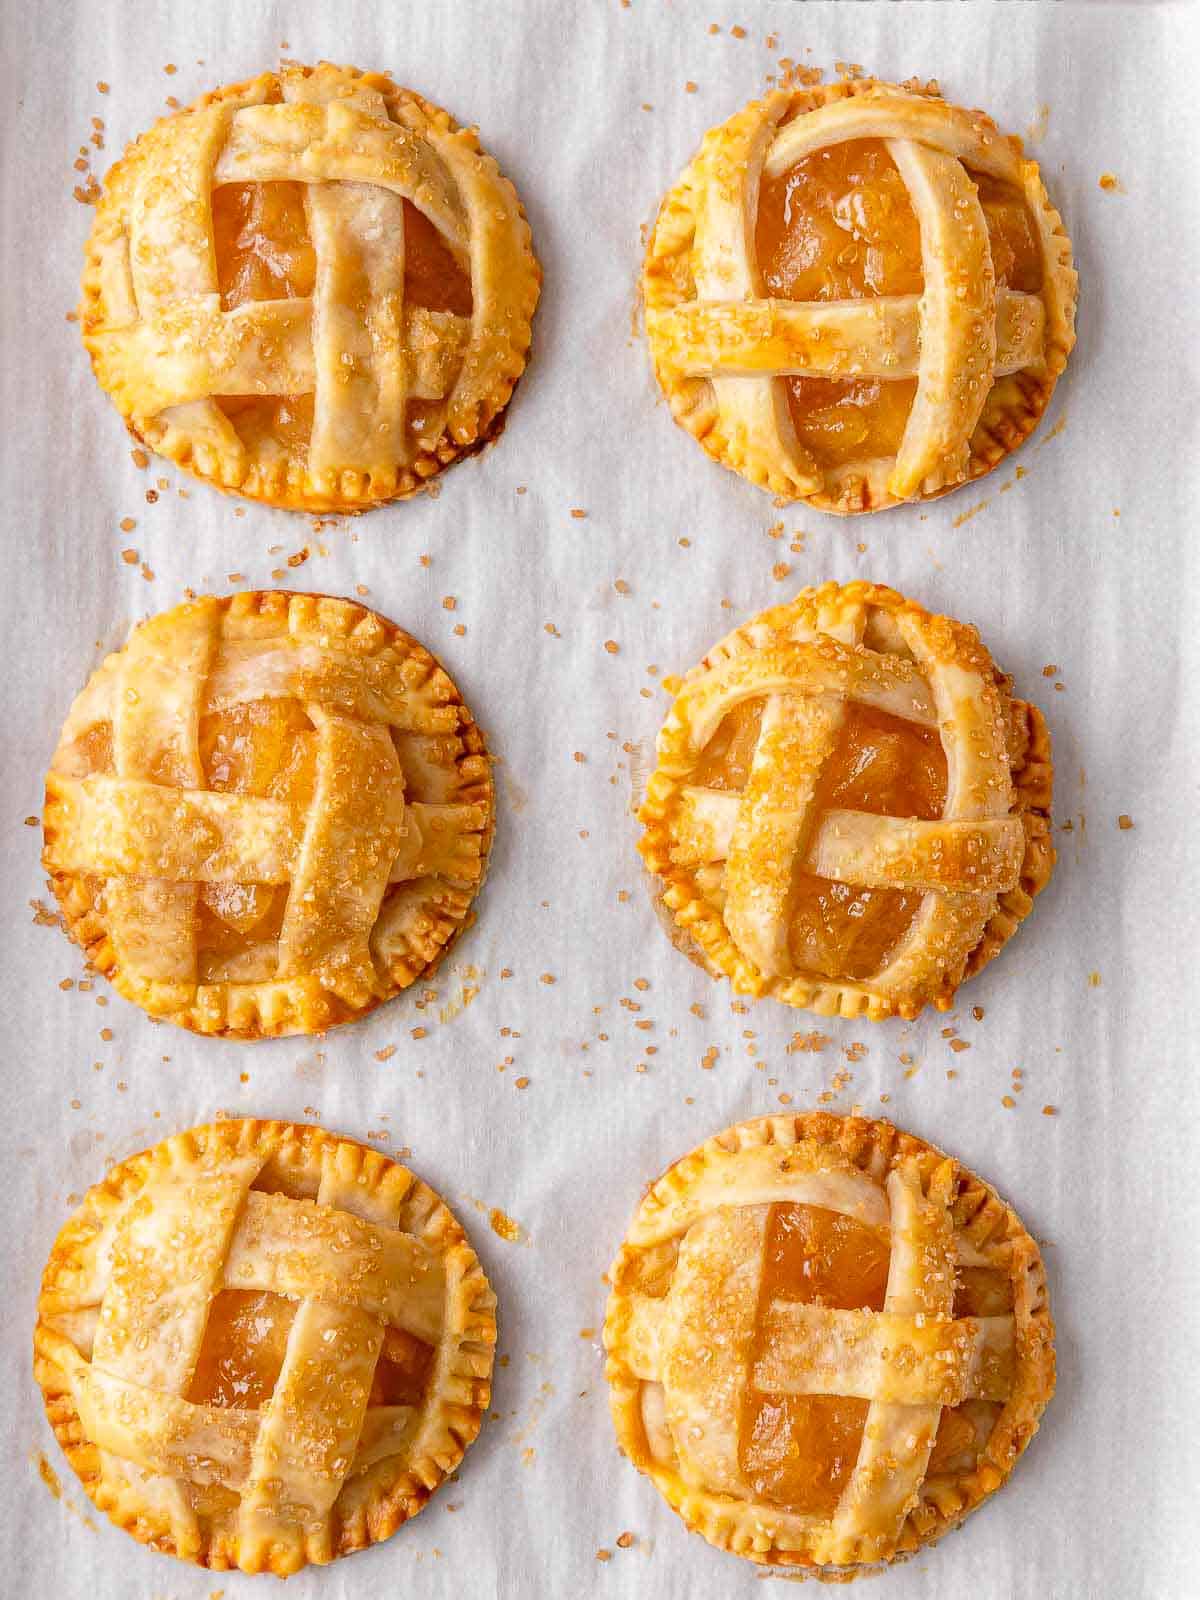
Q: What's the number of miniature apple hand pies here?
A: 6